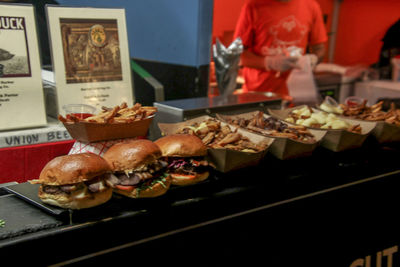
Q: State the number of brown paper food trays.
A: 5